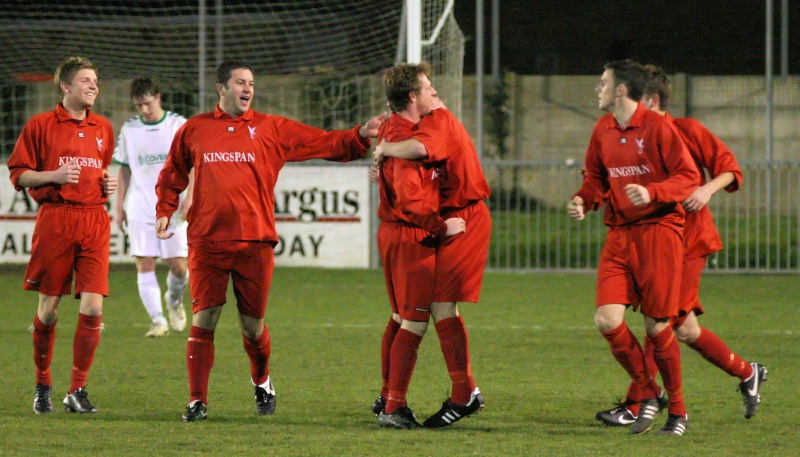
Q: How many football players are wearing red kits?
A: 6